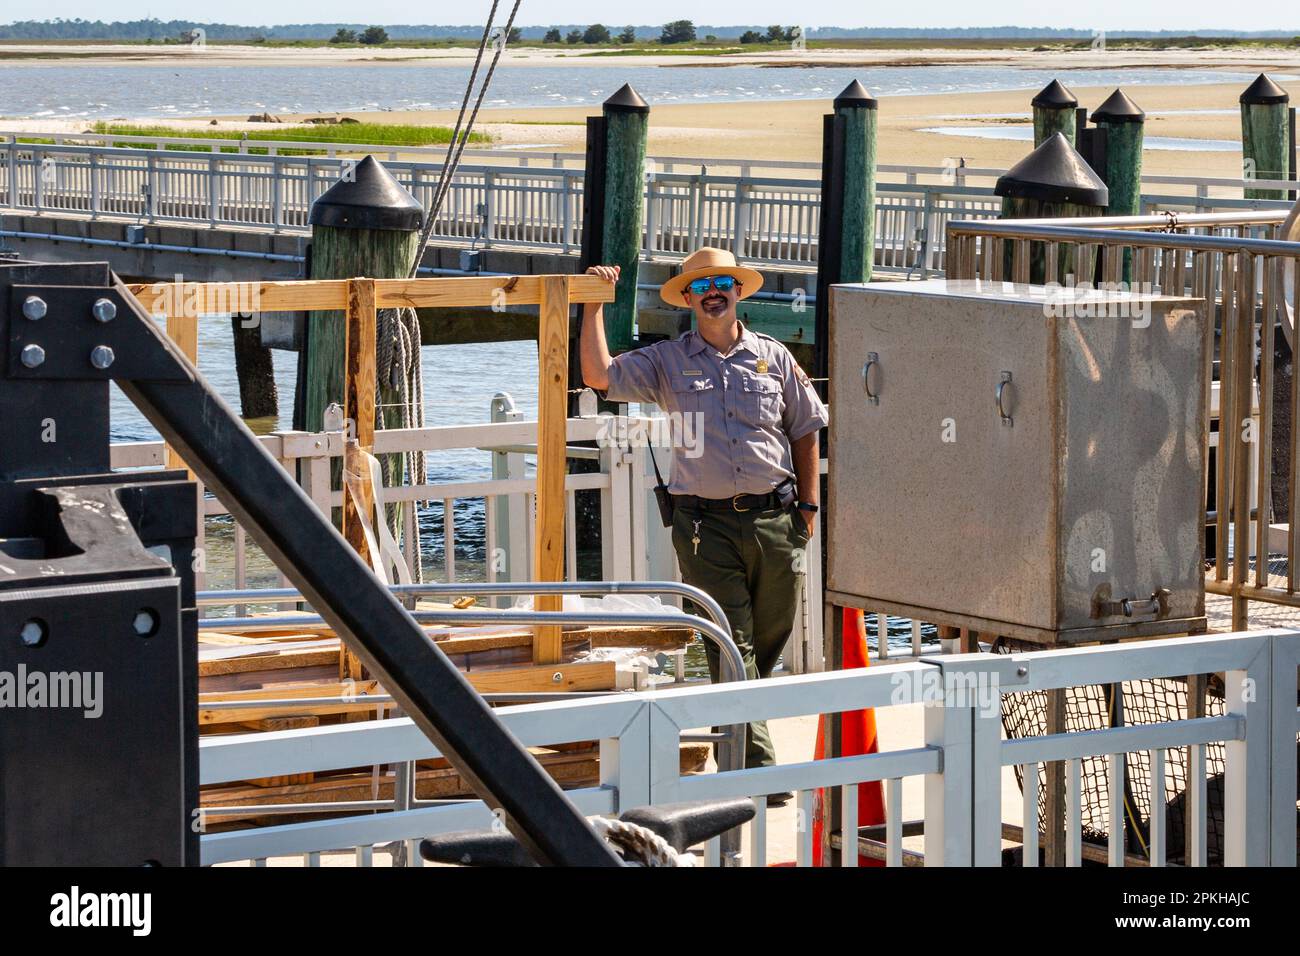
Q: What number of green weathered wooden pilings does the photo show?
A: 7